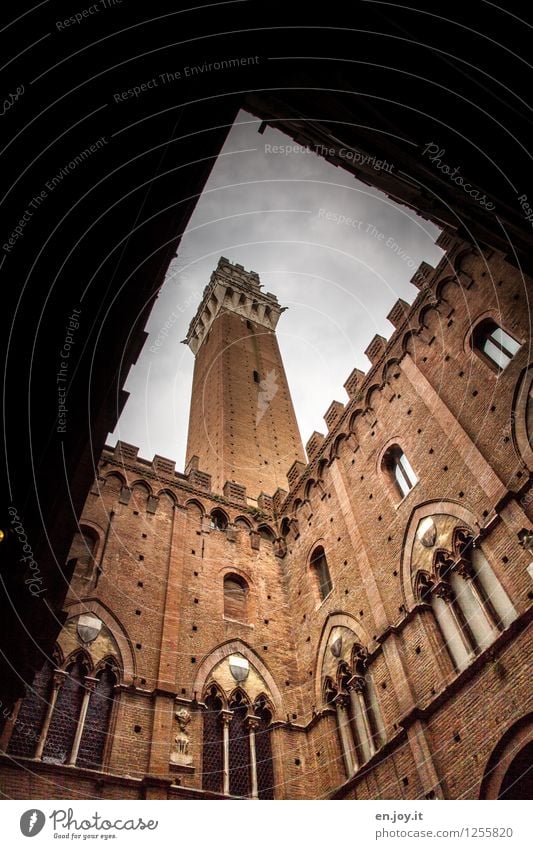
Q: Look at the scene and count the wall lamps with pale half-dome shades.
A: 0